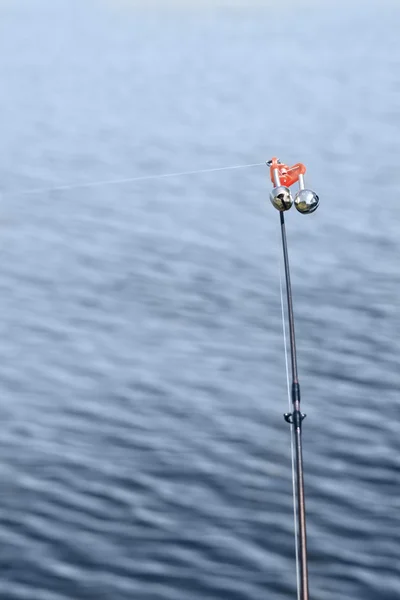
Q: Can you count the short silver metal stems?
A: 2